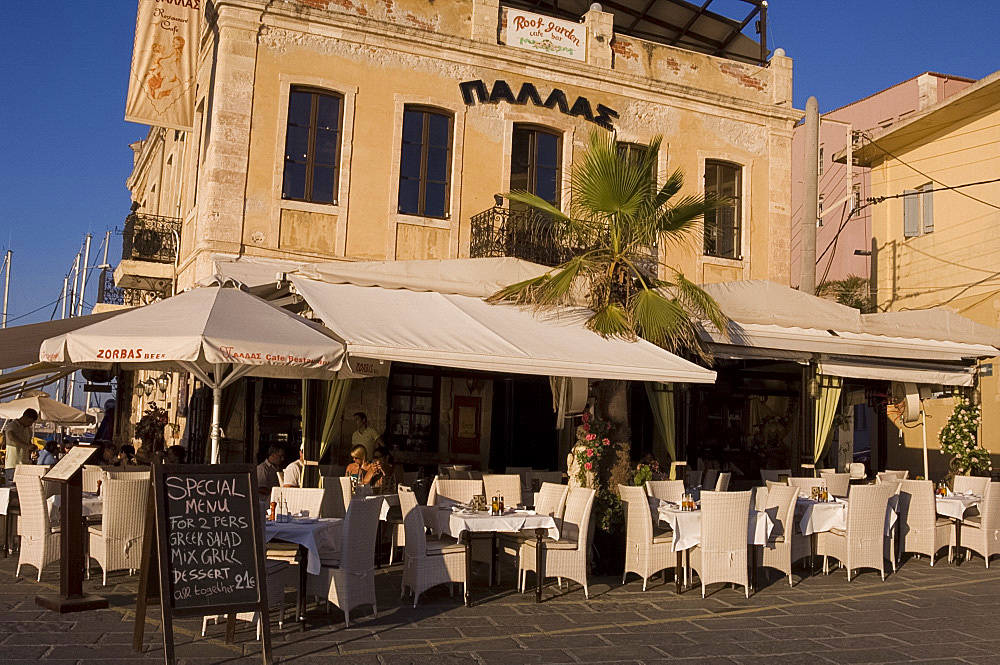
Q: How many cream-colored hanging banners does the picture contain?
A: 1